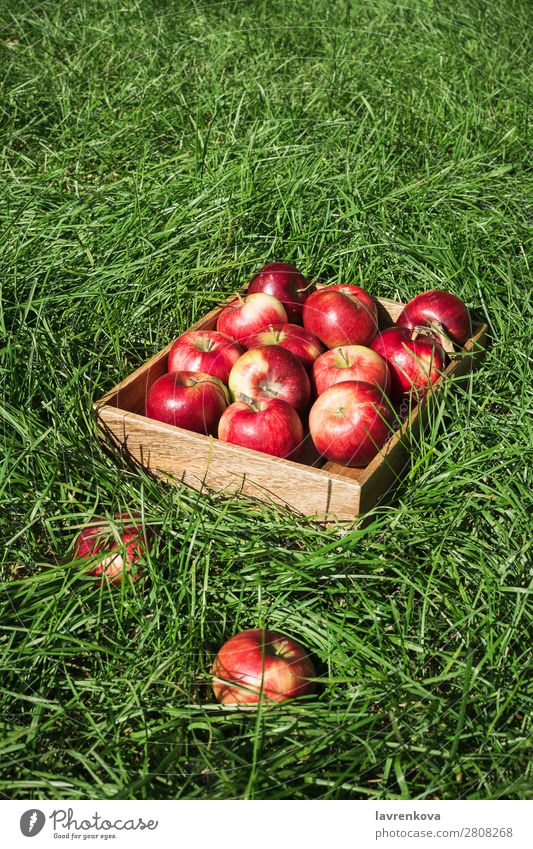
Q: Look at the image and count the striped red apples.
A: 14